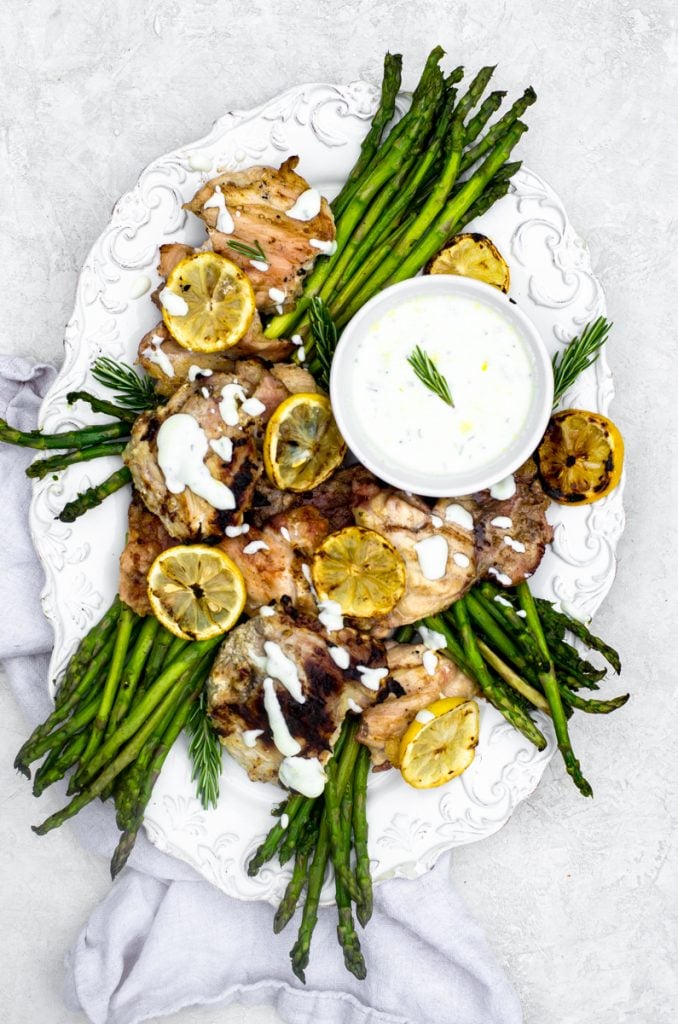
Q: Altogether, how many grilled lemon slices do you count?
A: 7